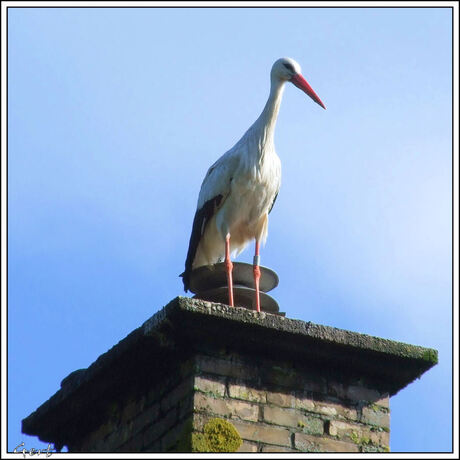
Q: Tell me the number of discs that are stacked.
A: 2